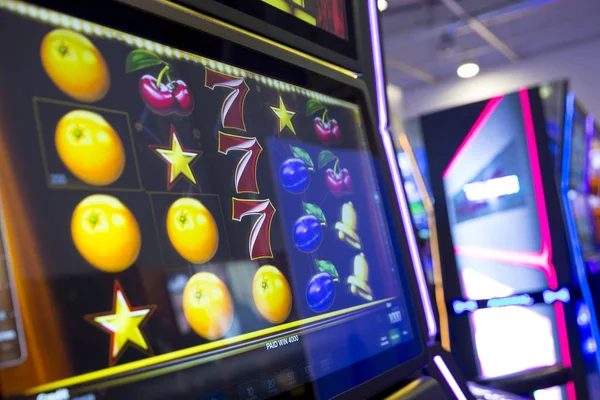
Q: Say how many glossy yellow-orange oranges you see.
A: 6